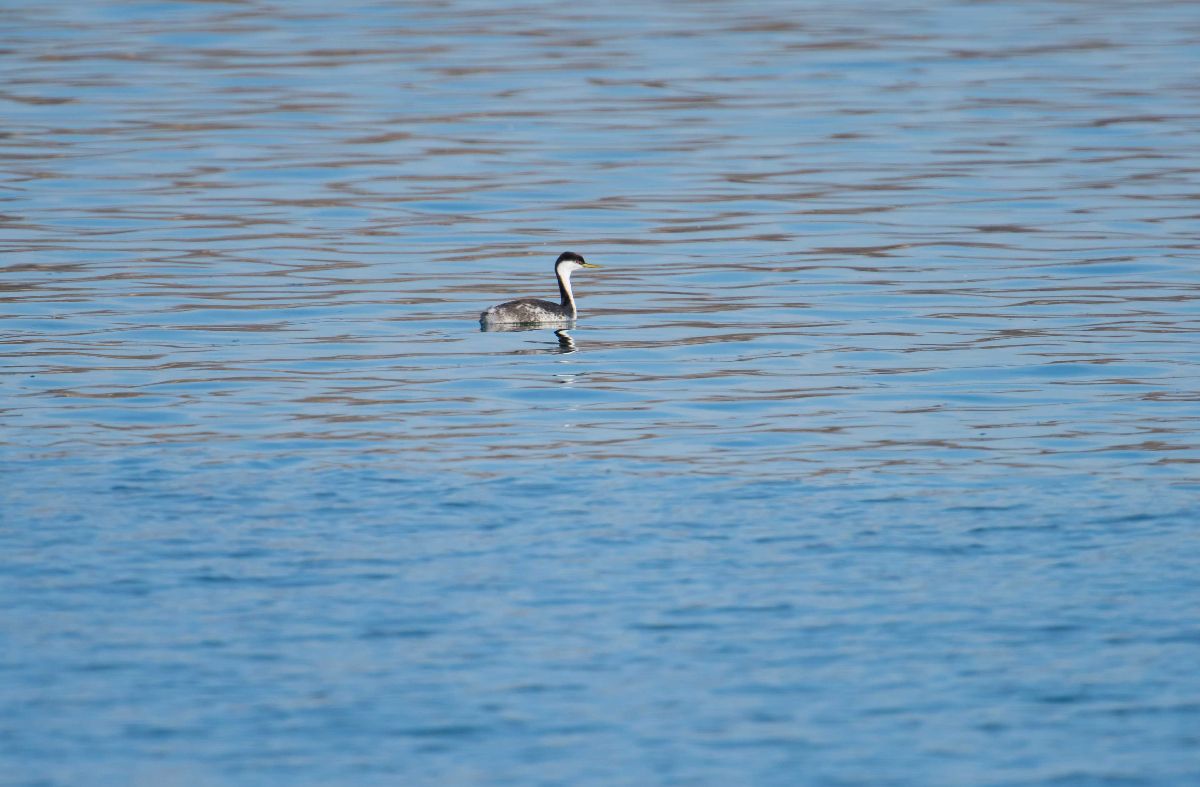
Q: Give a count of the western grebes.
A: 1